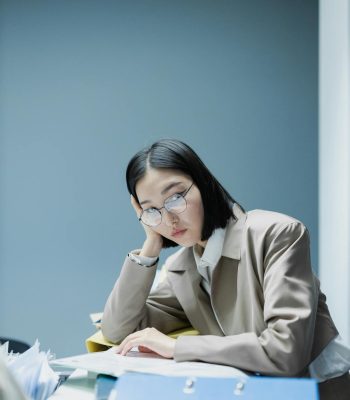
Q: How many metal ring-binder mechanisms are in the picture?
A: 2